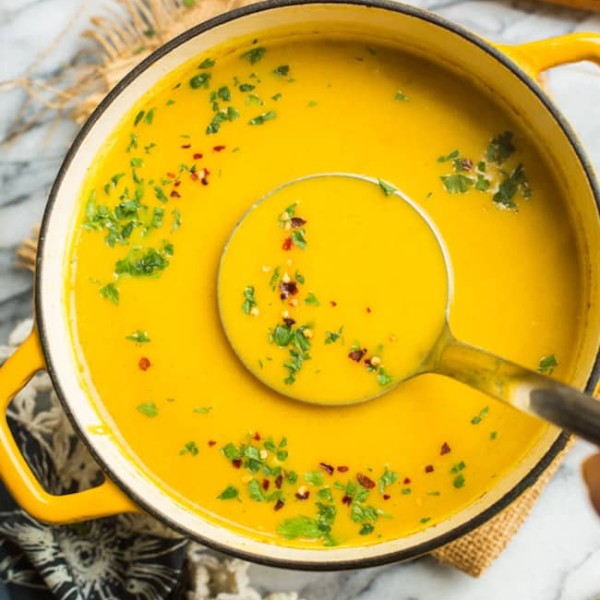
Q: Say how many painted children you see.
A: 0